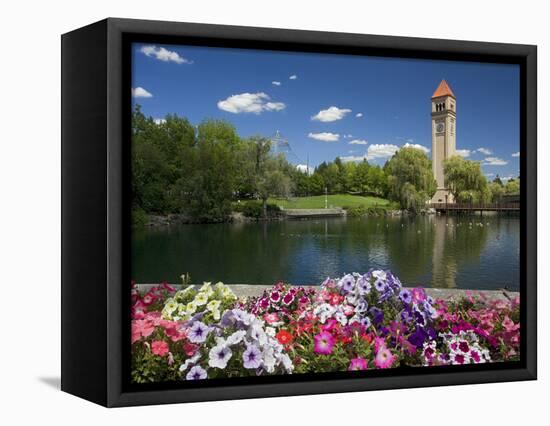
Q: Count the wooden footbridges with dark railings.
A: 1